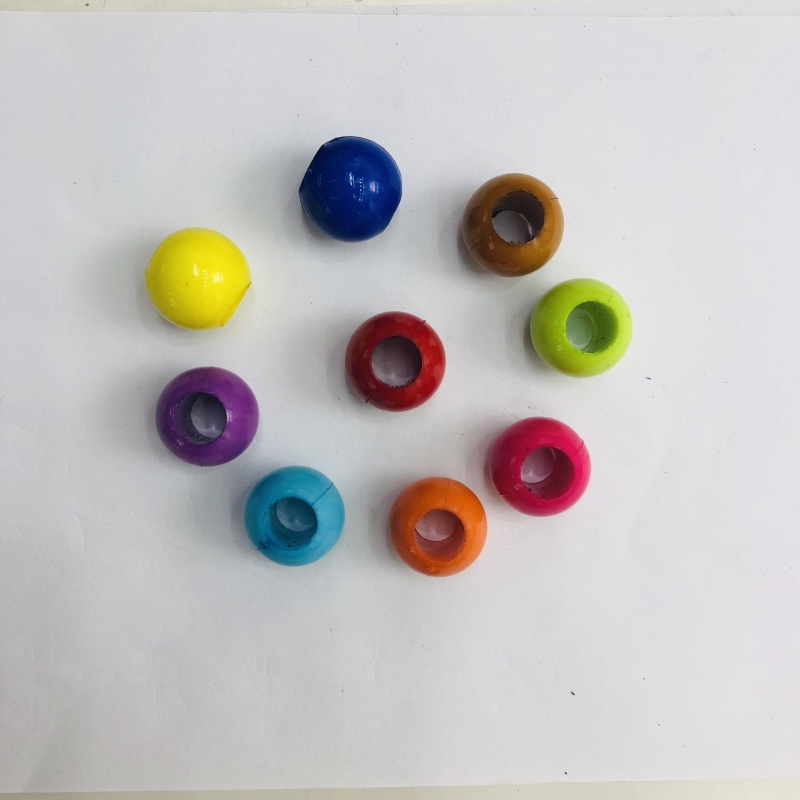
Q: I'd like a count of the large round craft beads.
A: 9